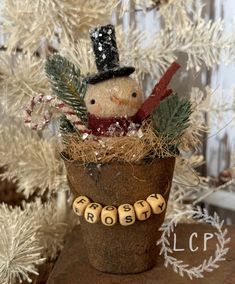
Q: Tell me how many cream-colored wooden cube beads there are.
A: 6